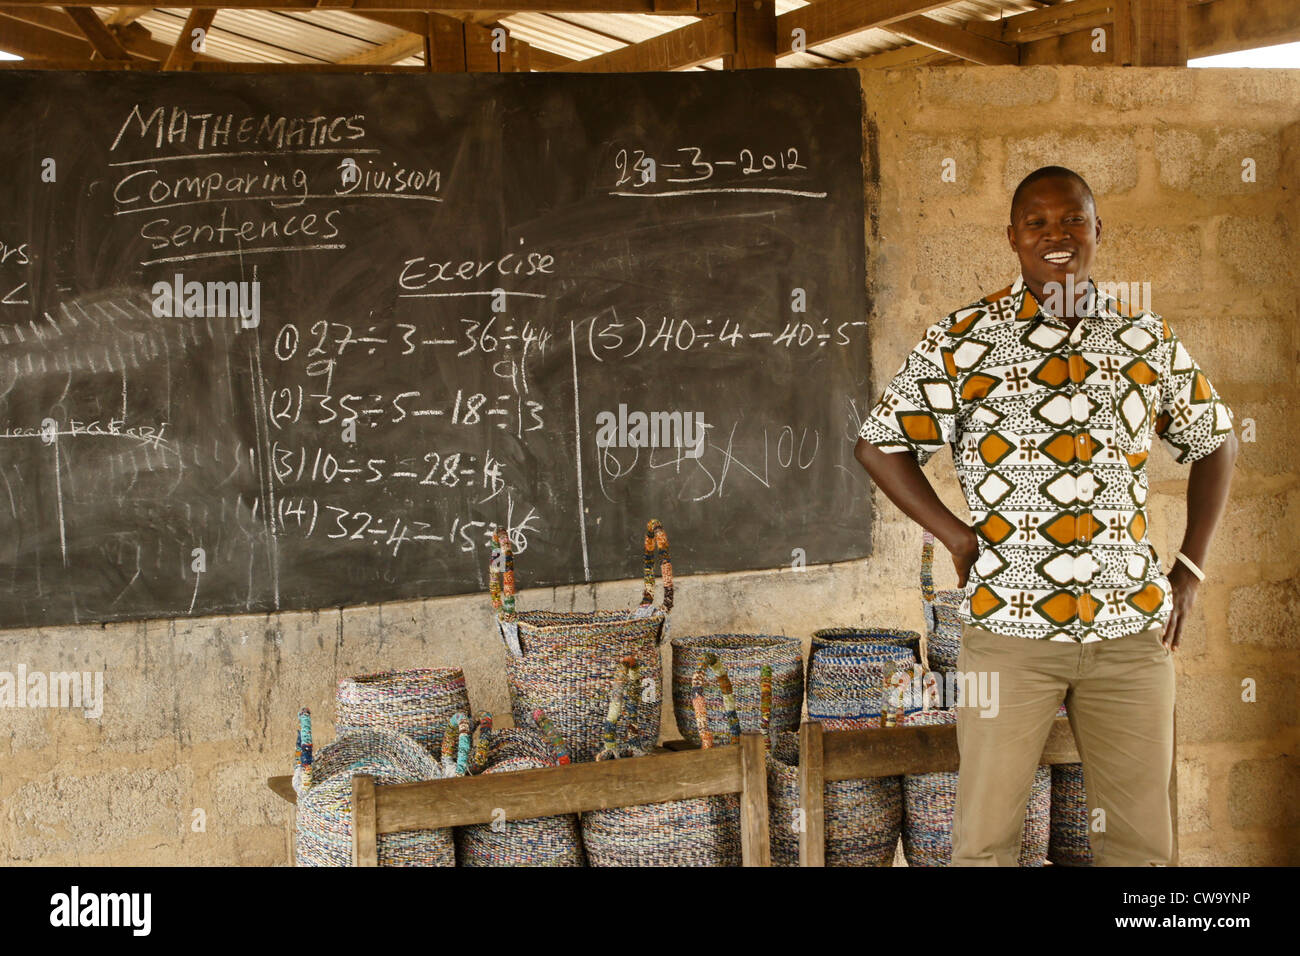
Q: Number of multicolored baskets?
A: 12